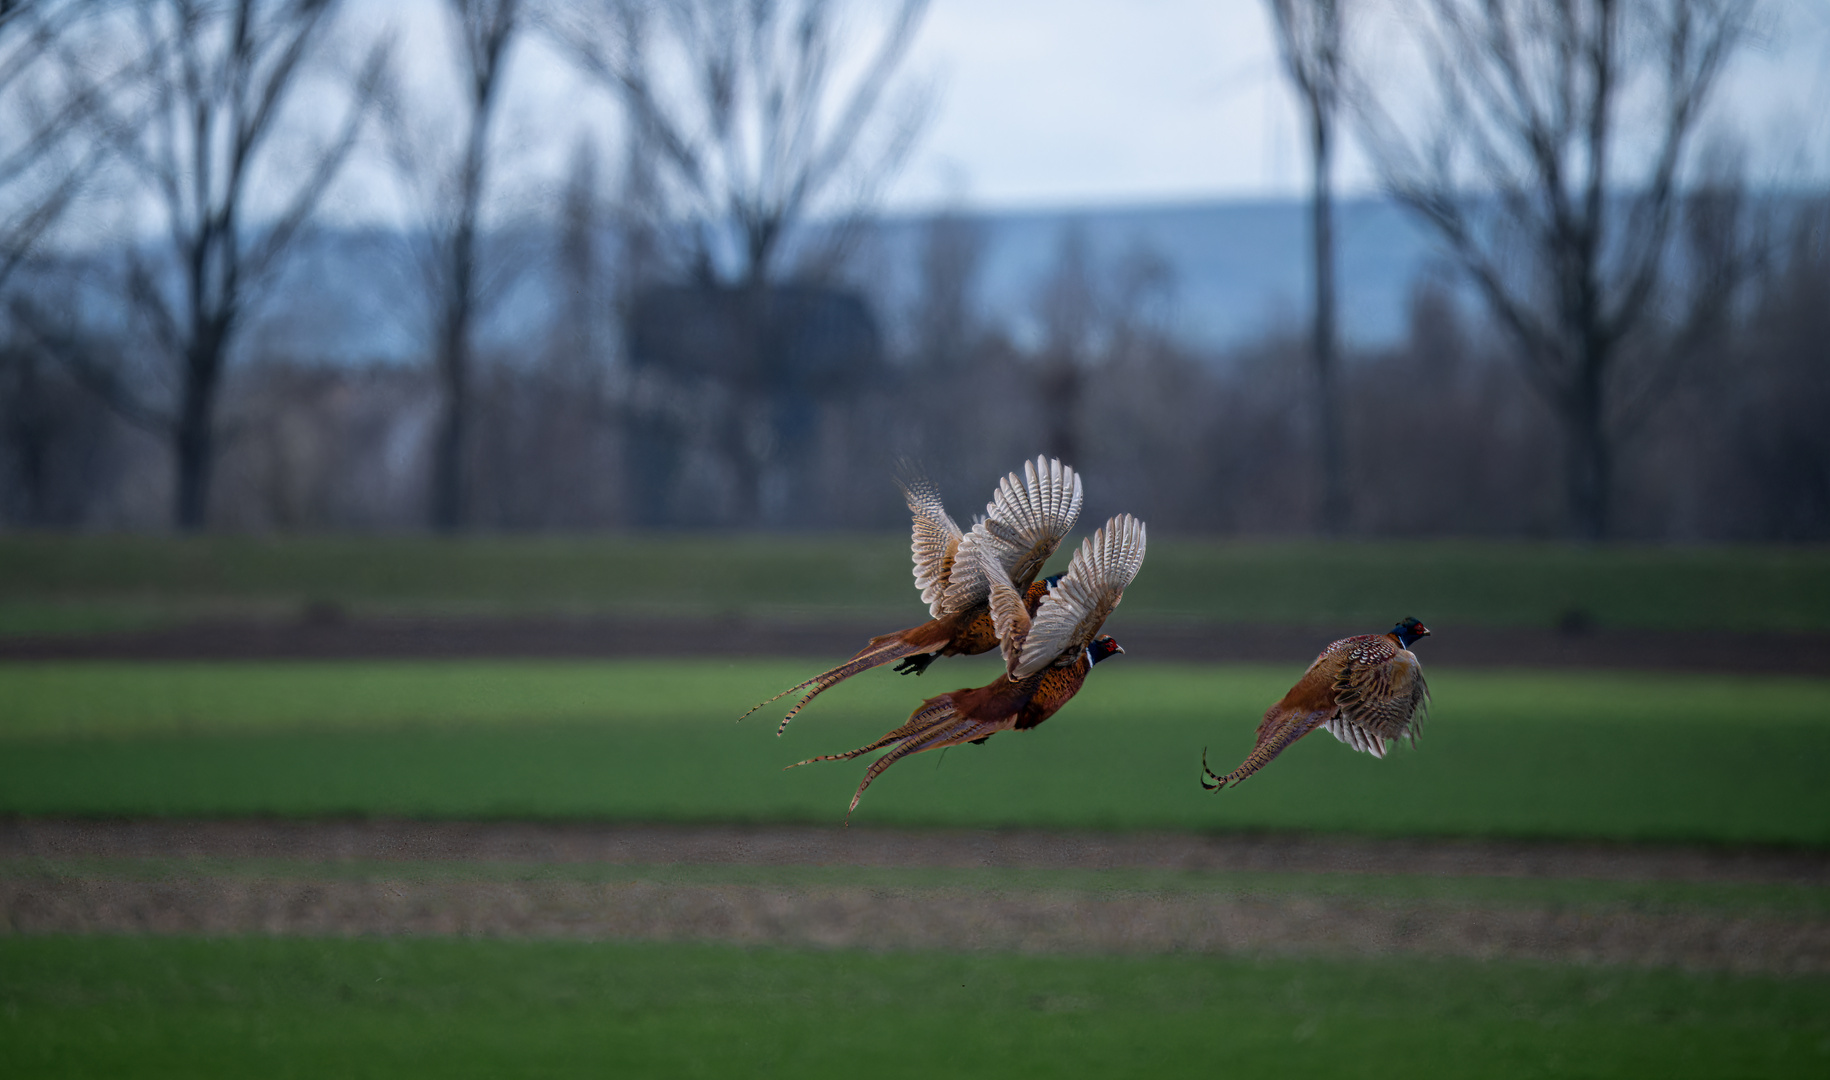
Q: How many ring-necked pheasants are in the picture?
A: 3